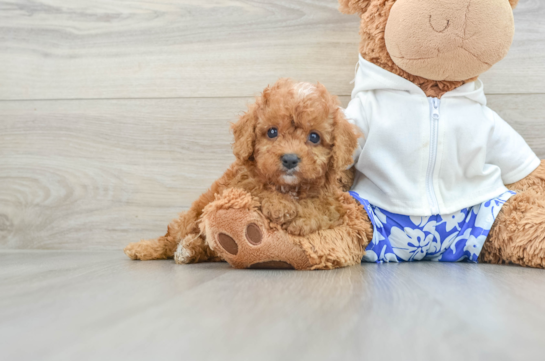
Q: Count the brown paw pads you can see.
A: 3